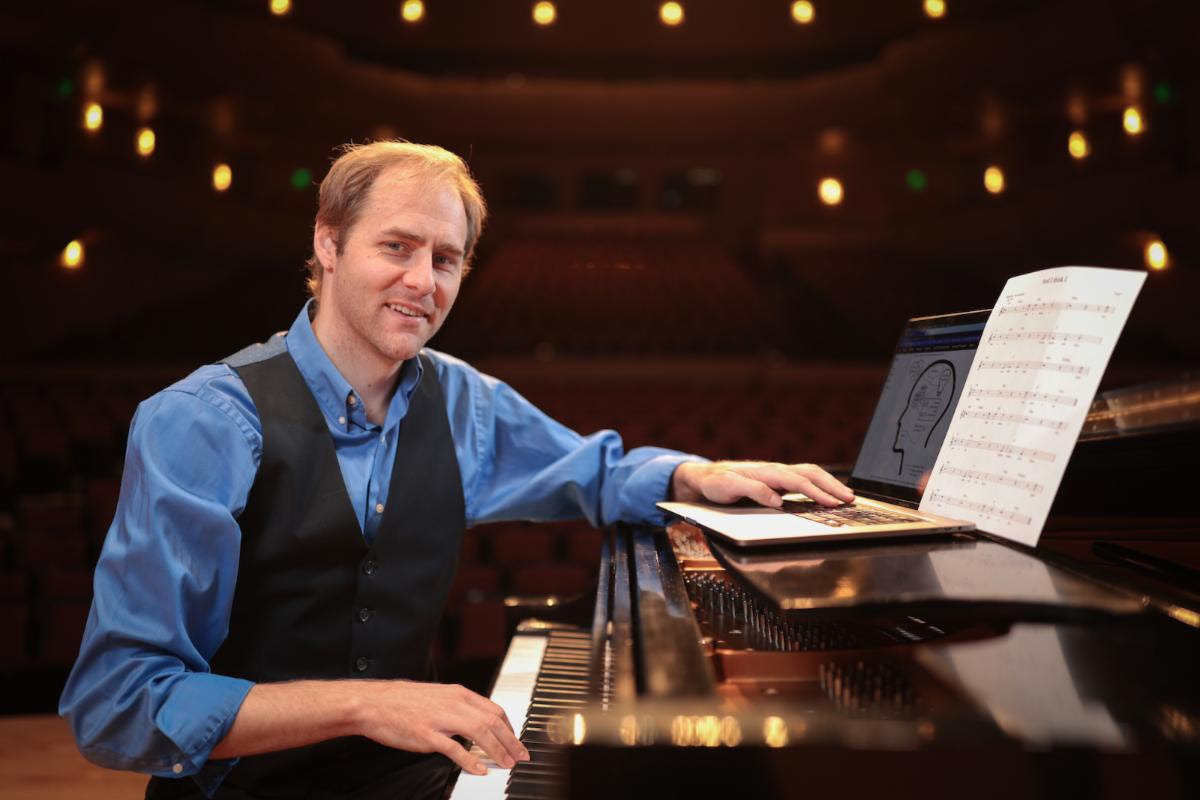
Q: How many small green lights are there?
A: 4